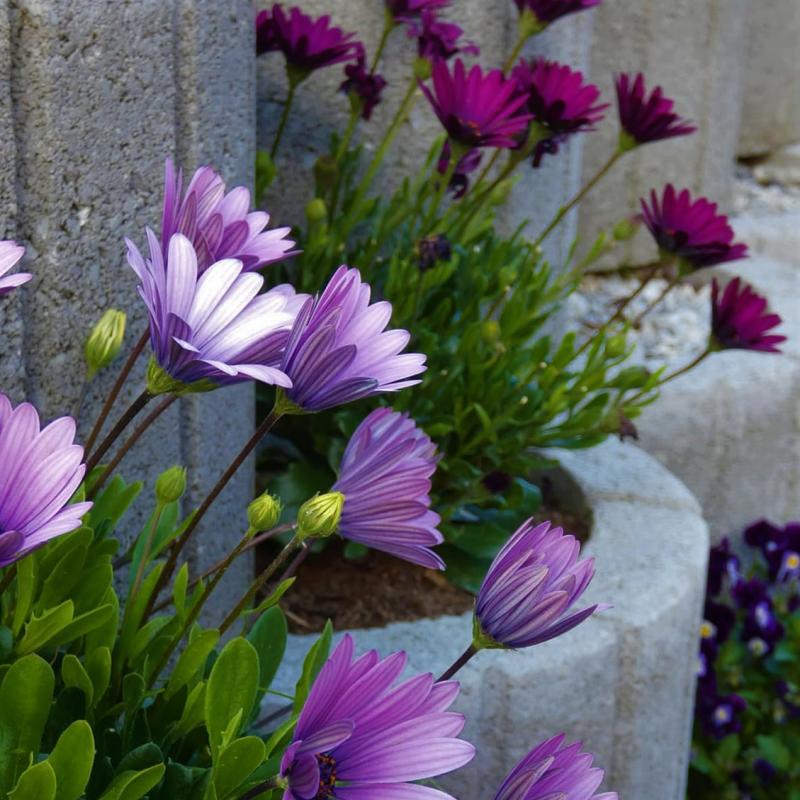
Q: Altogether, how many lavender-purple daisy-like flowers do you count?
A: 9